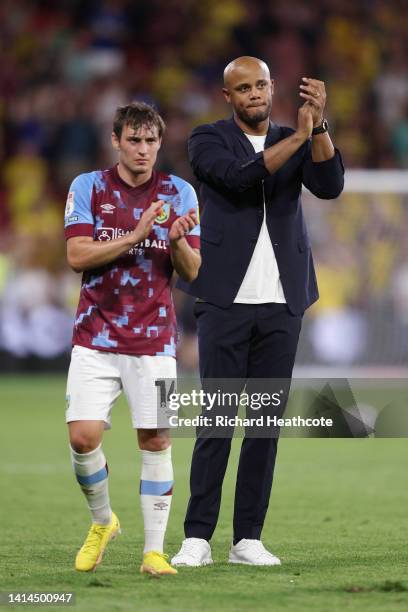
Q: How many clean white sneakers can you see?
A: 2